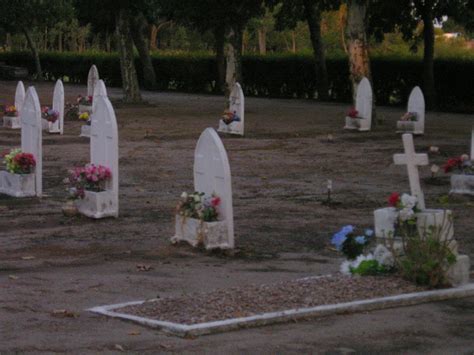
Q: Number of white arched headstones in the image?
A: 10